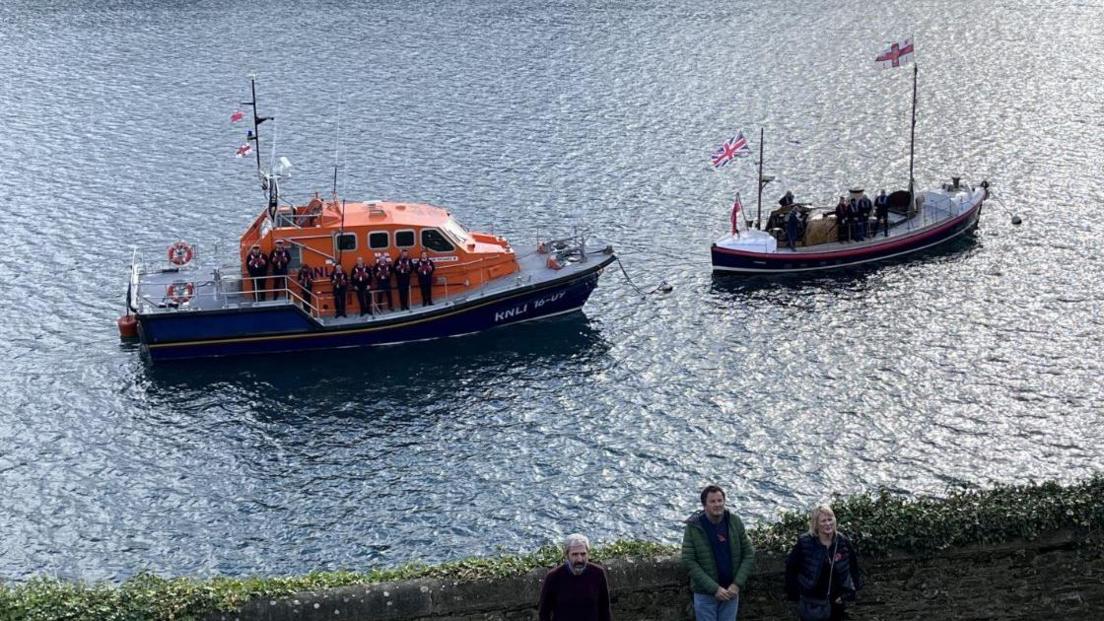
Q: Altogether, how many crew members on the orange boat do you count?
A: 8